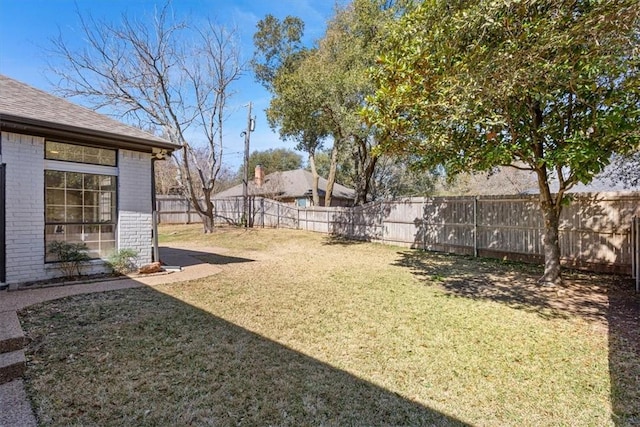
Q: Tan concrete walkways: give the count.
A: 1